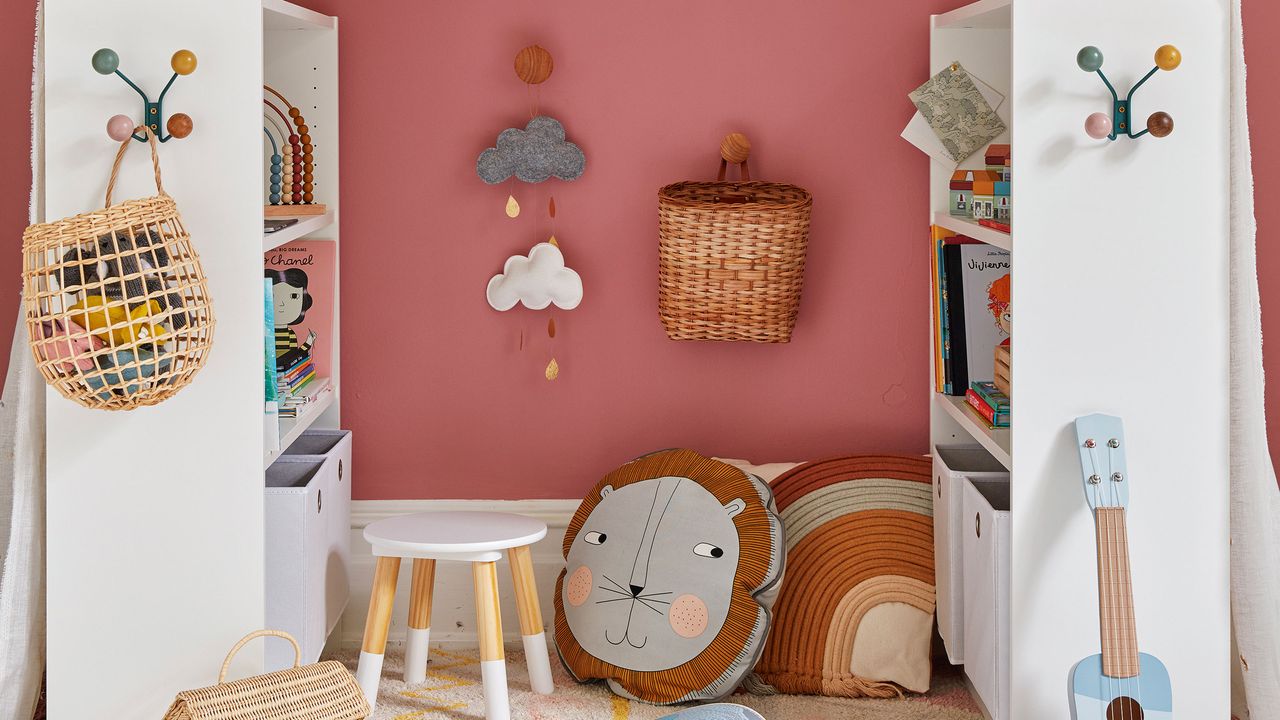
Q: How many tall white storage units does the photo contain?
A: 2